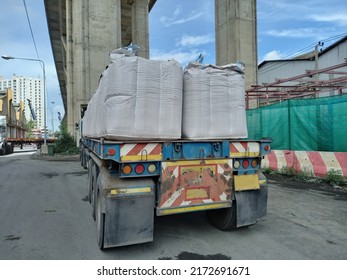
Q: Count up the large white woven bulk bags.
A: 2